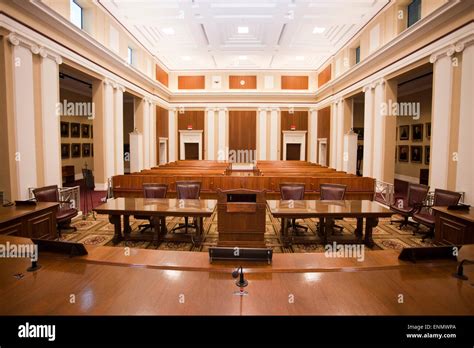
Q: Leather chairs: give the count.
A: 7